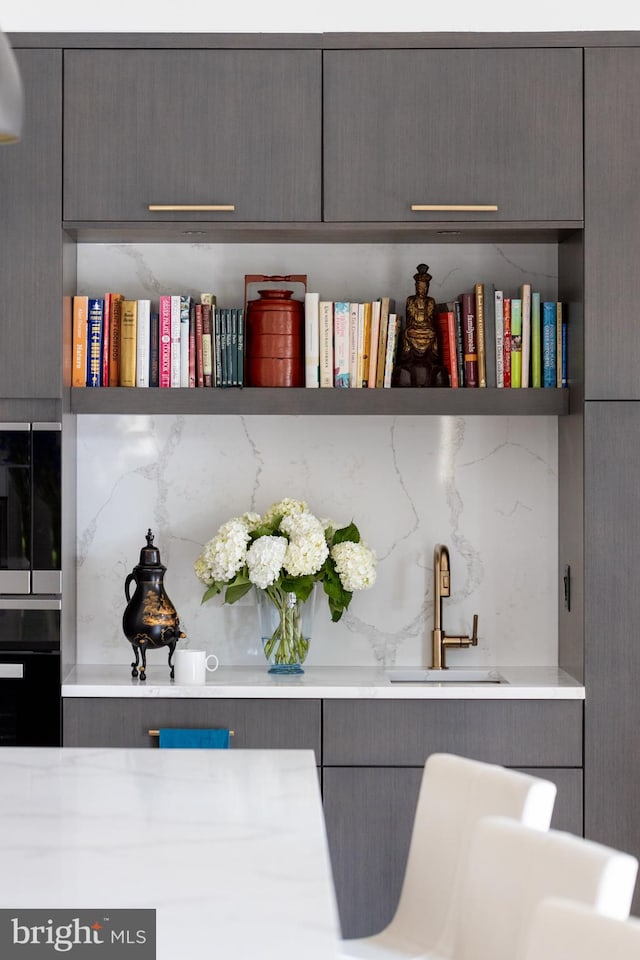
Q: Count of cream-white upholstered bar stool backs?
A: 3